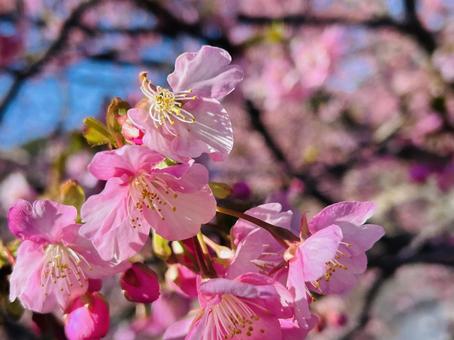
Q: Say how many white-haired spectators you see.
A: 0